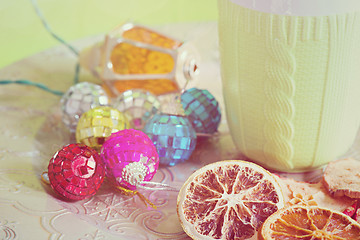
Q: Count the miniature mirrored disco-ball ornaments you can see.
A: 7